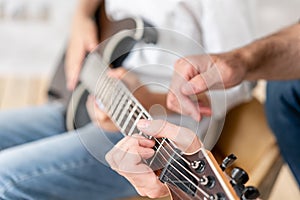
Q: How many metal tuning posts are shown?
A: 3